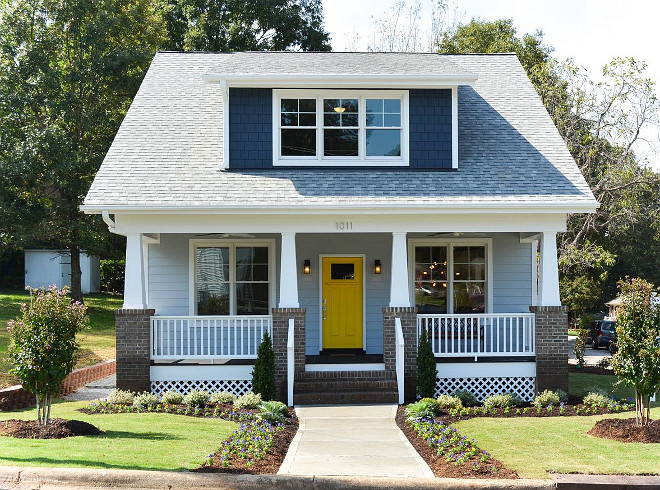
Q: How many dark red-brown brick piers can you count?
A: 4